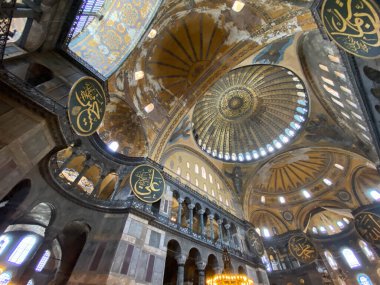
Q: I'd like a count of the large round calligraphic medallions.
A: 6